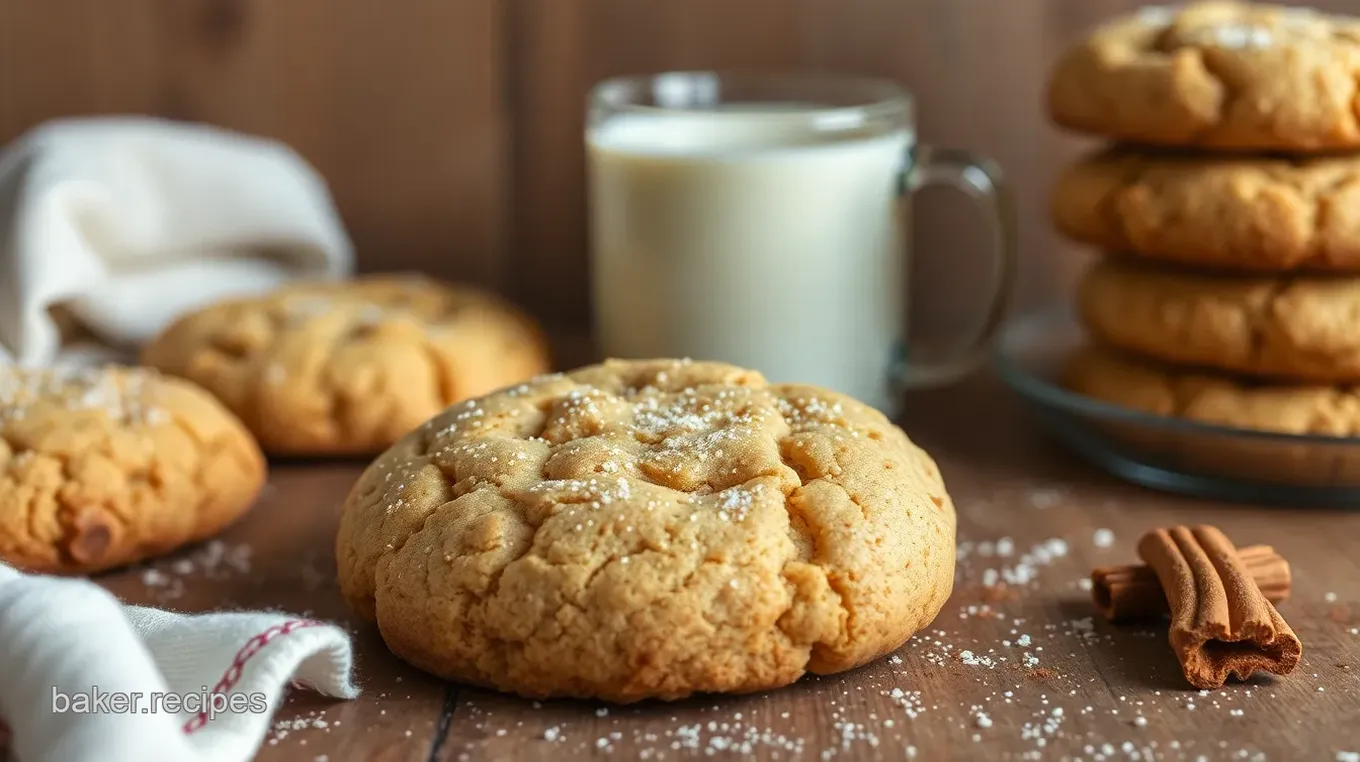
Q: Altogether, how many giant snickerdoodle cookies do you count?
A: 7